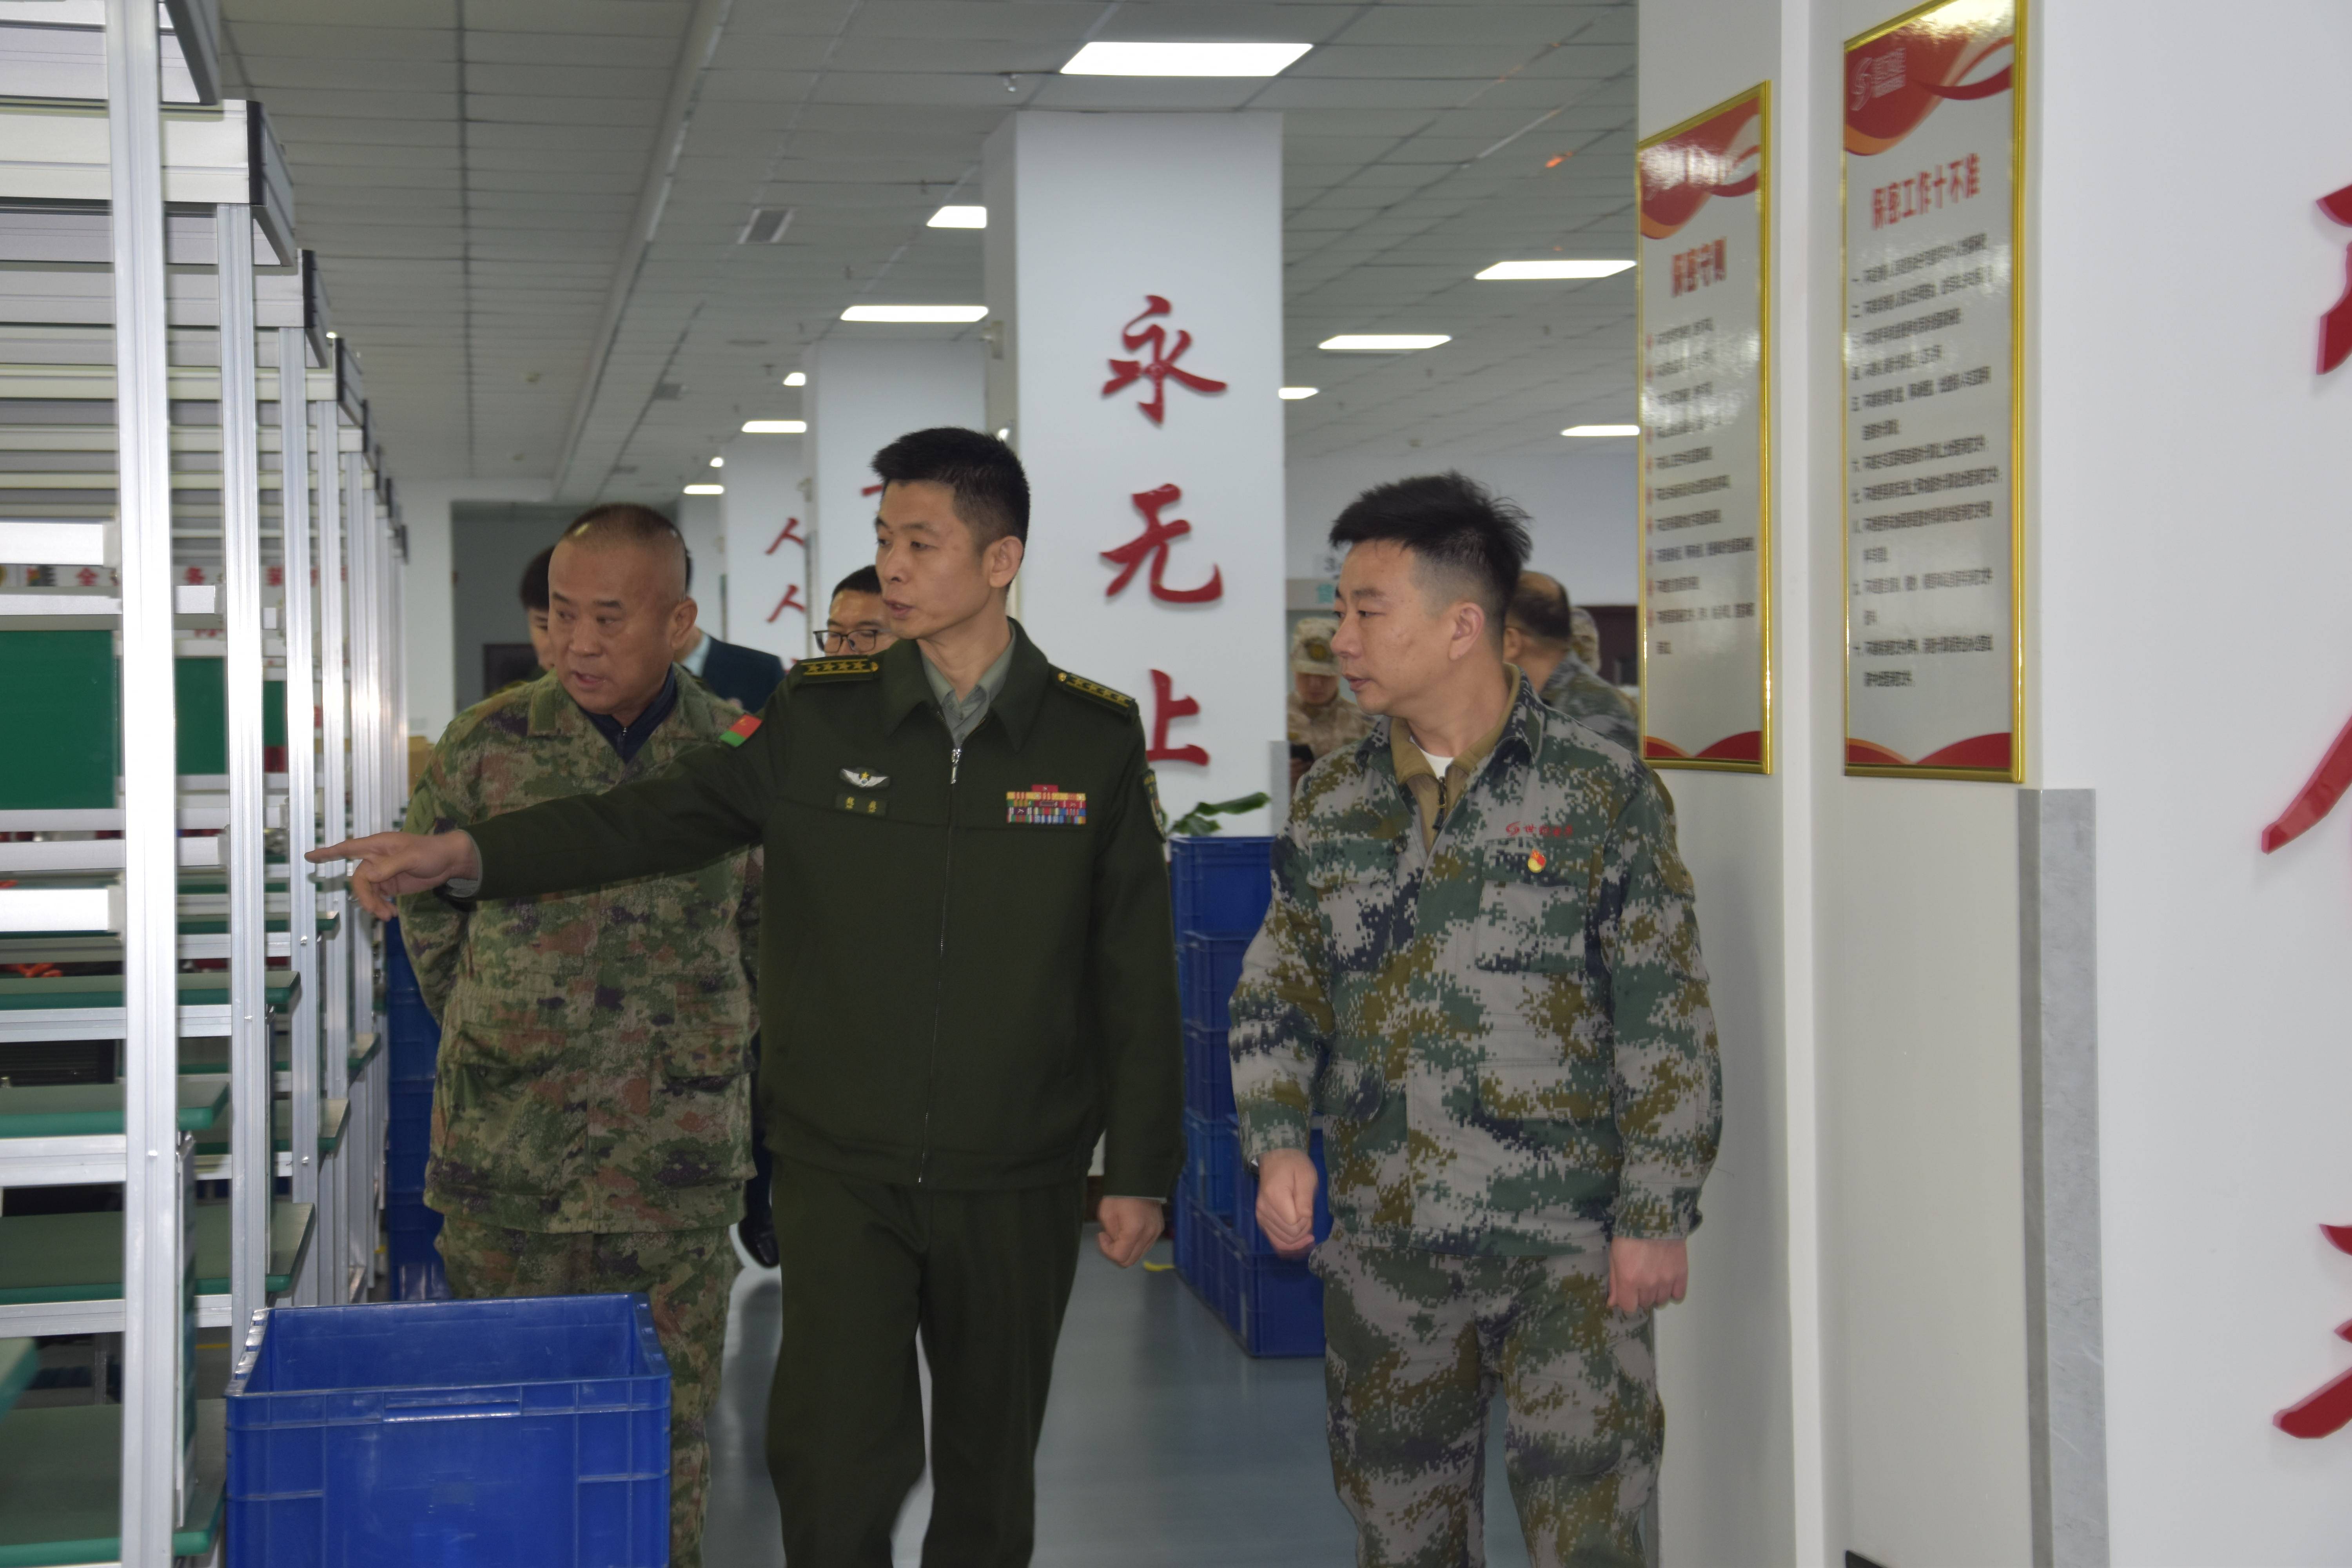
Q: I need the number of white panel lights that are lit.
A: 11